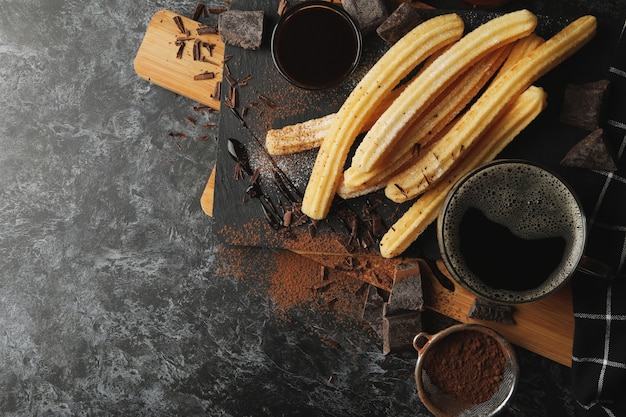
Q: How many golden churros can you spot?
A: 7